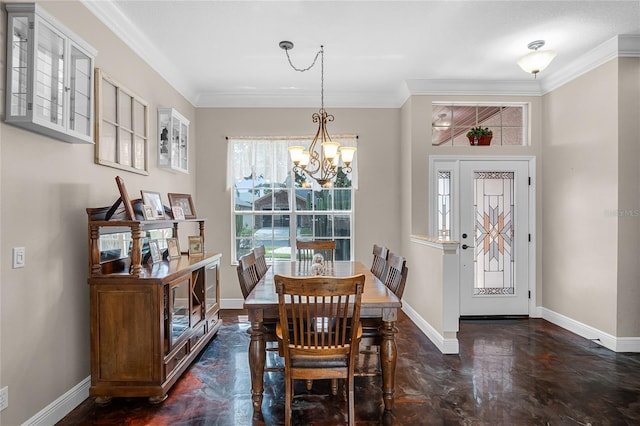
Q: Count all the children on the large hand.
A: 0